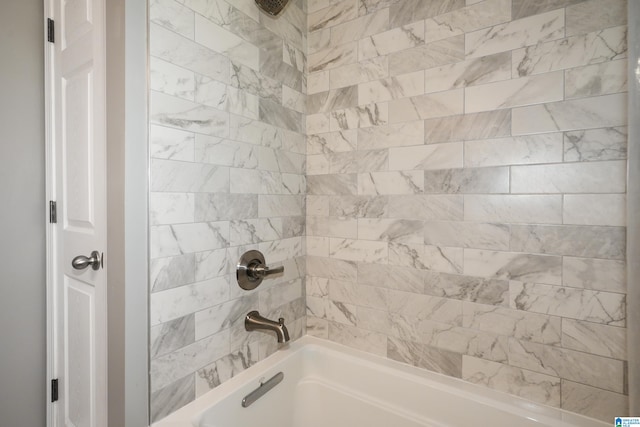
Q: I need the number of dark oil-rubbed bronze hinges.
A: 3